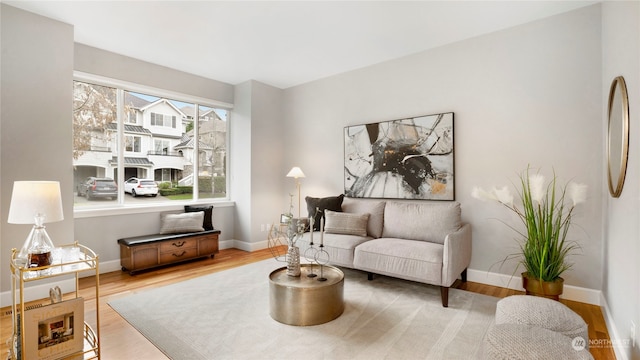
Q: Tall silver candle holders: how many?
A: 2